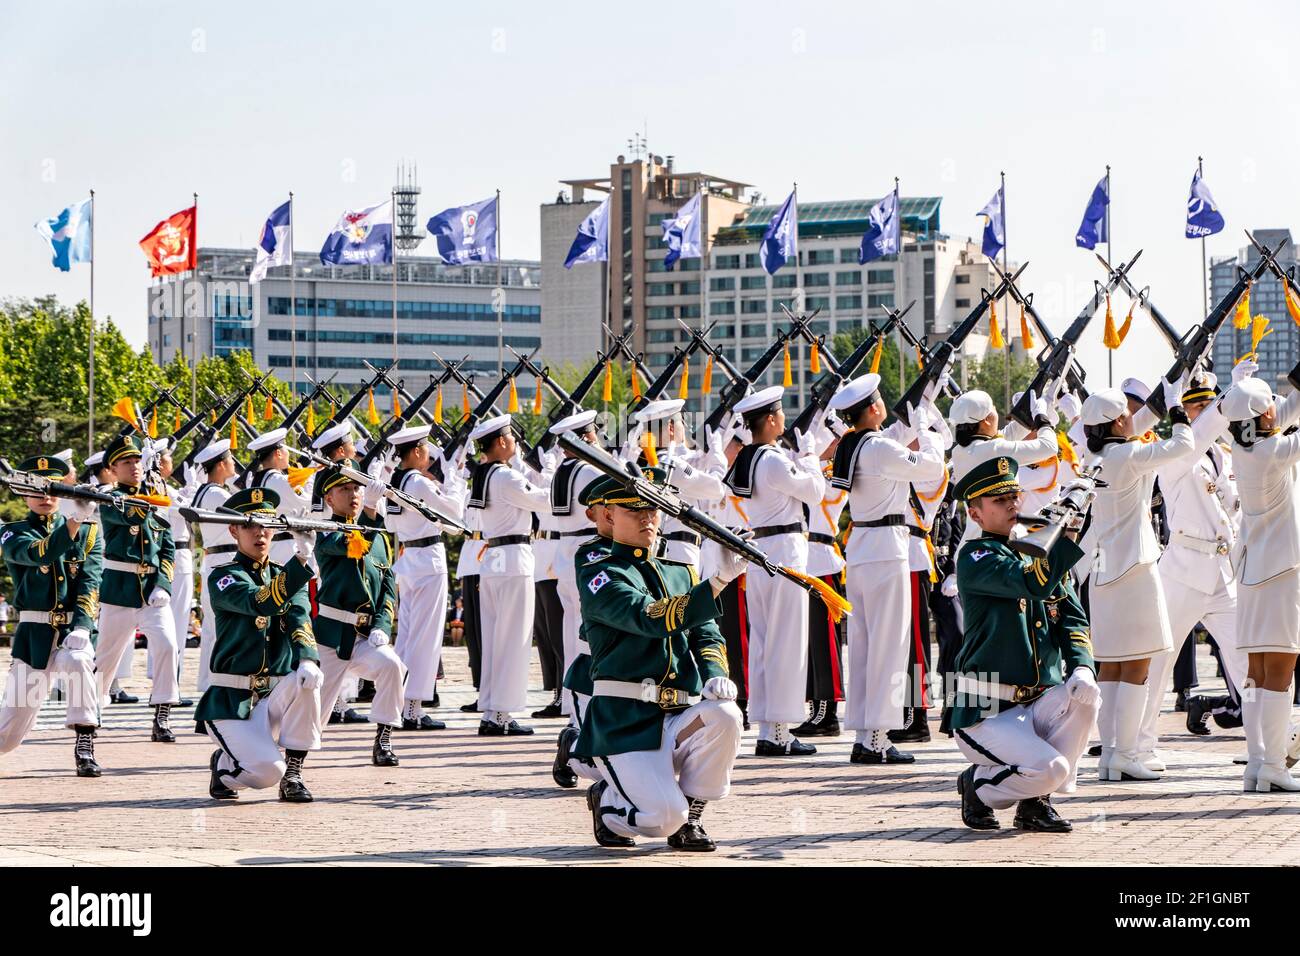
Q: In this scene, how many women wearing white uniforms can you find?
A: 3